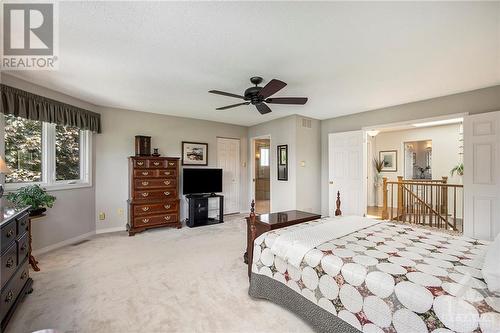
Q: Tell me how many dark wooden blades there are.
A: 5